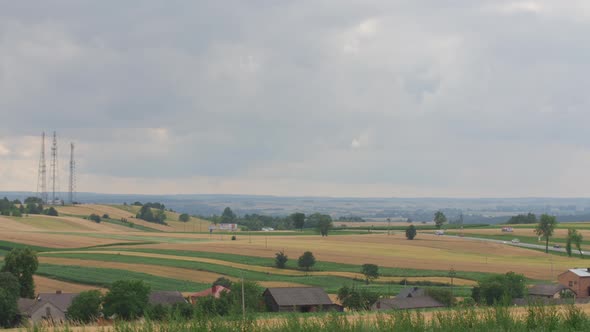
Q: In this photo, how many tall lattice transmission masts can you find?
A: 3